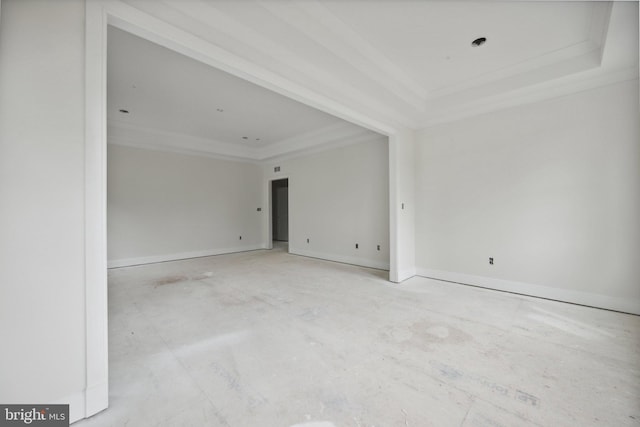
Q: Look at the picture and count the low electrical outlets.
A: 5